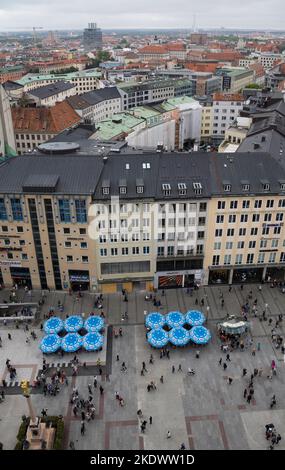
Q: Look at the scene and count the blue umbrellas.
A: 12